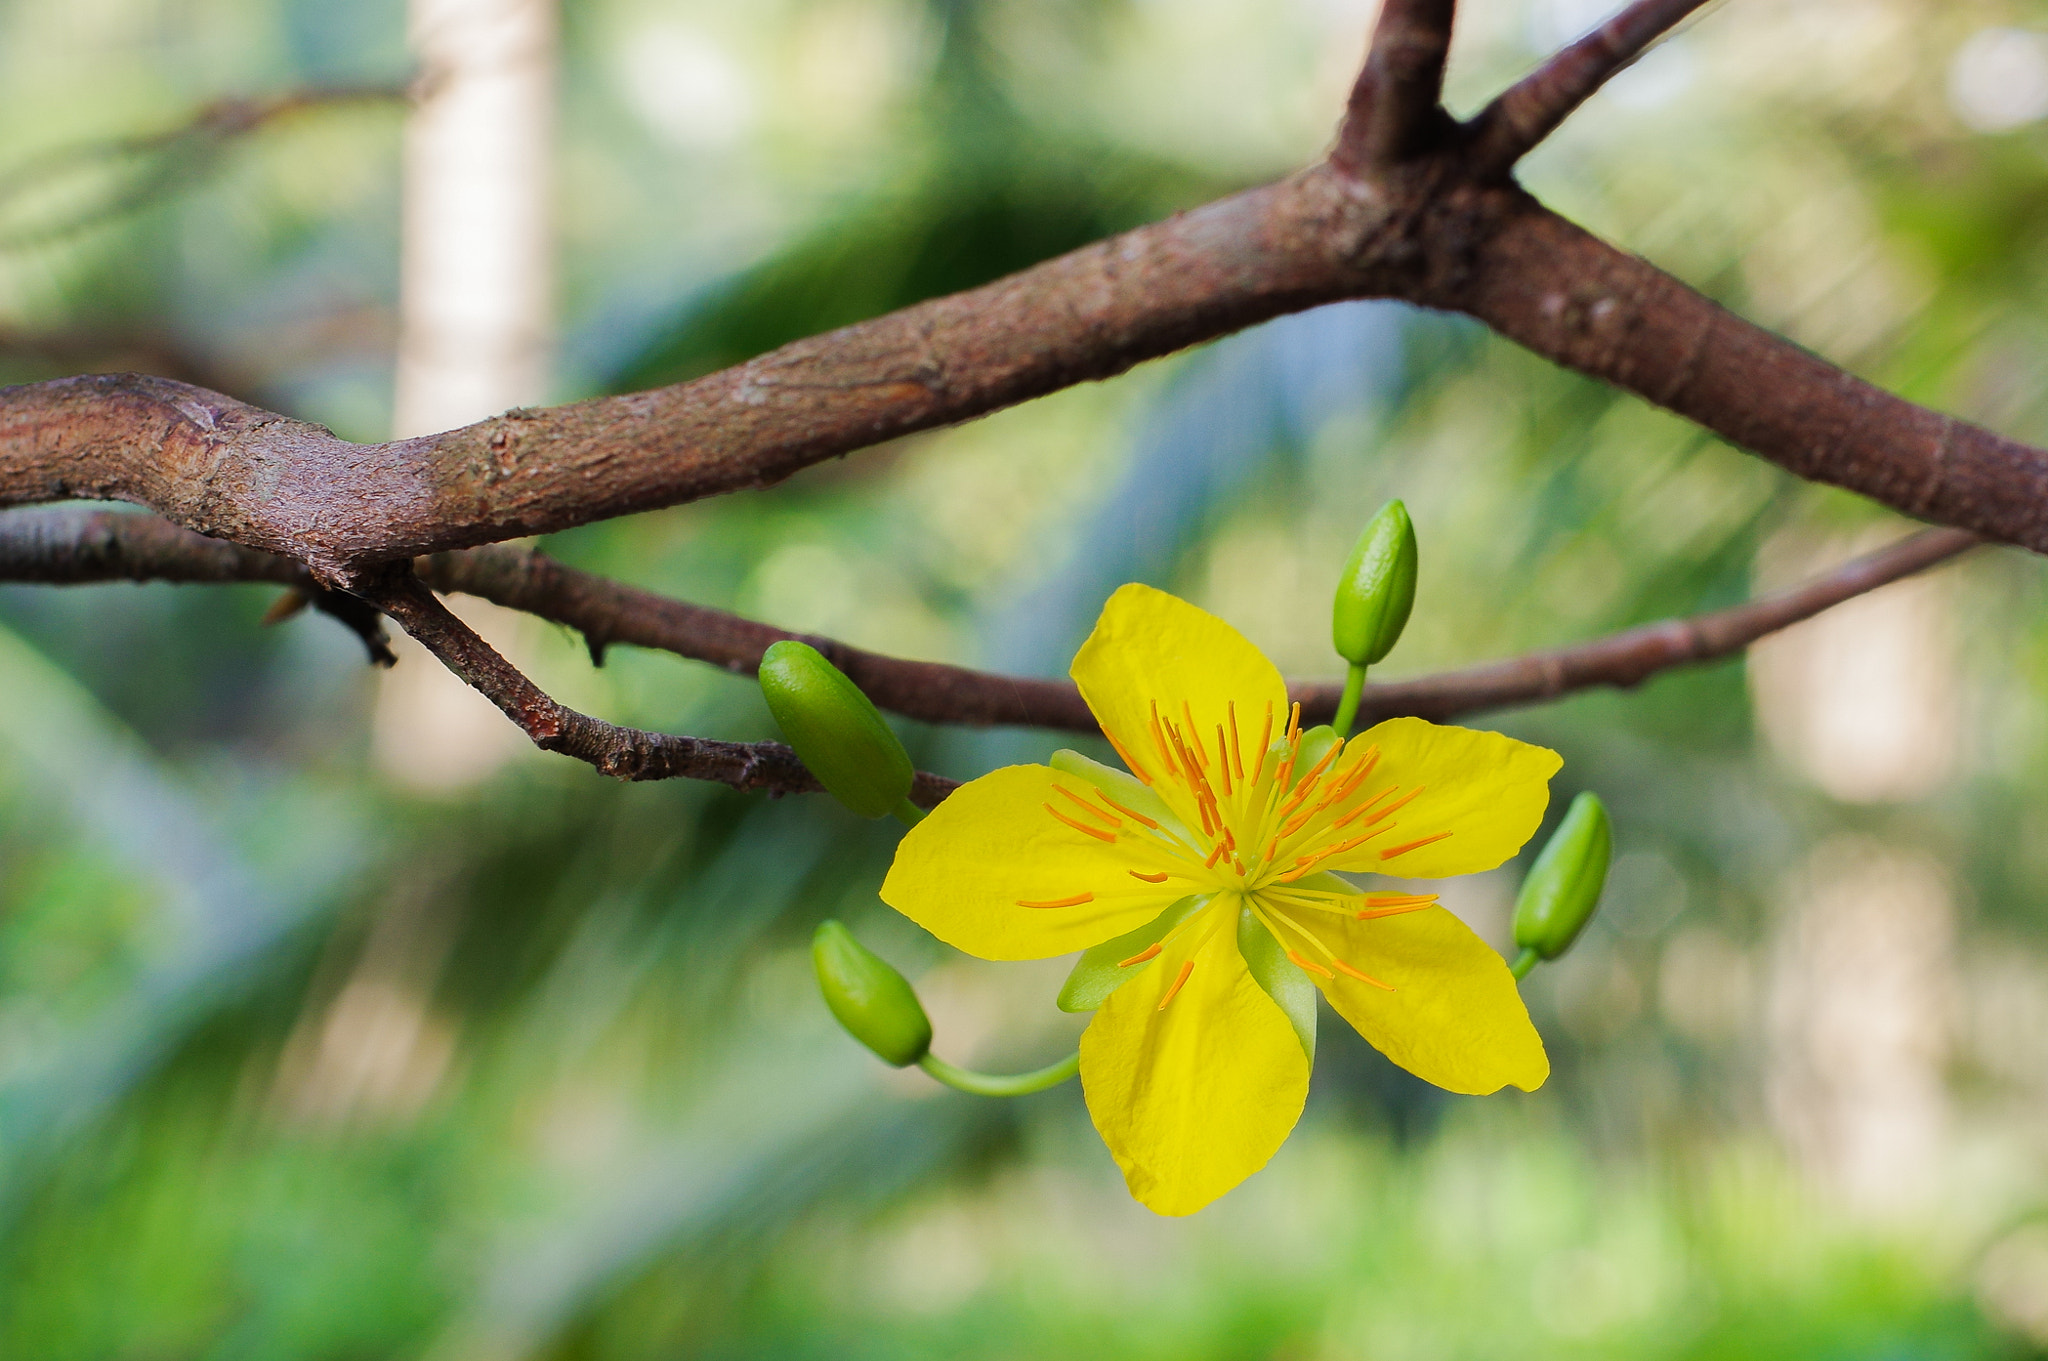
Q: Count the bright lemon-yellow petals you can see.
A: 5